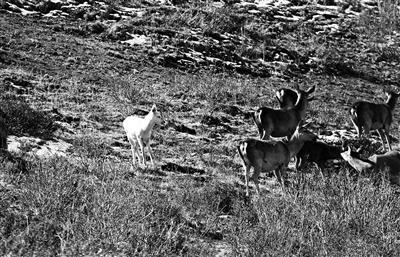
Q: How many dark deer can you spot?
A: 6